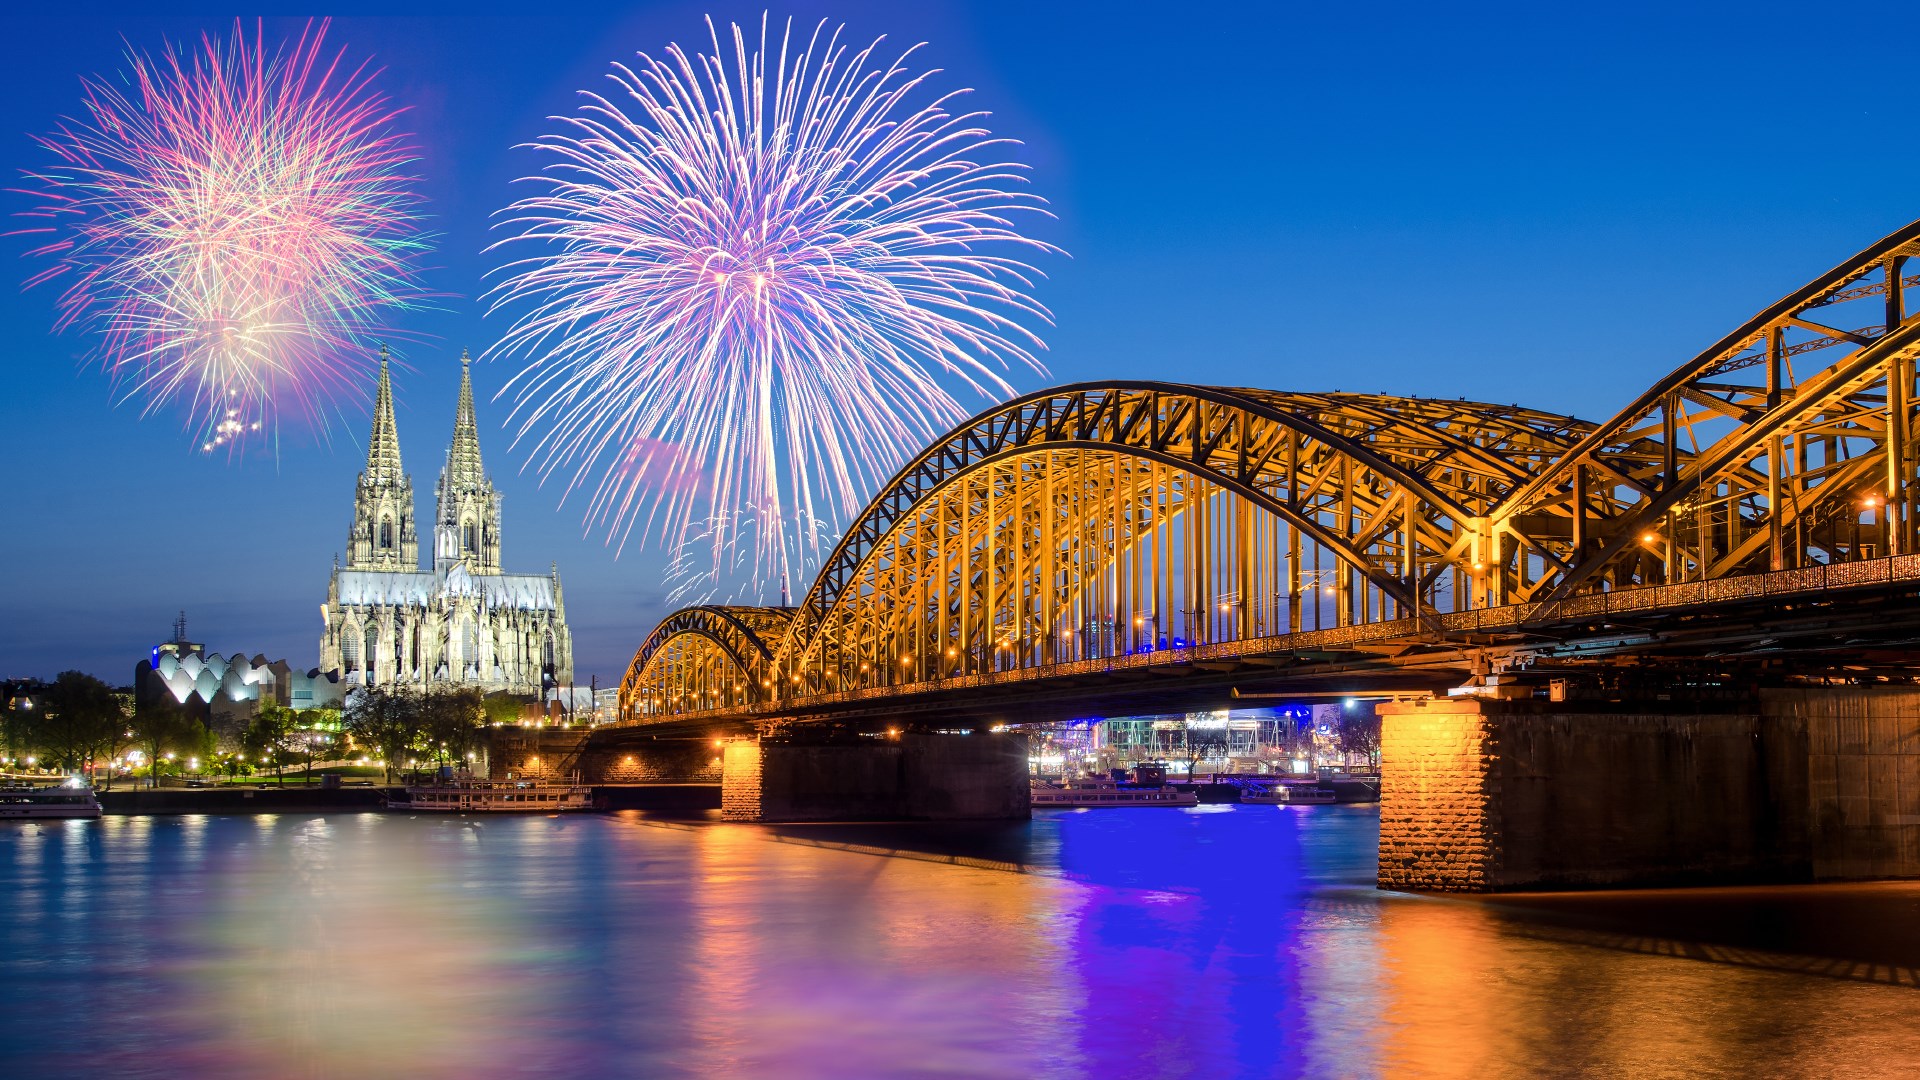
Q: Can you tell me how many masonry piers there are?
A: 2